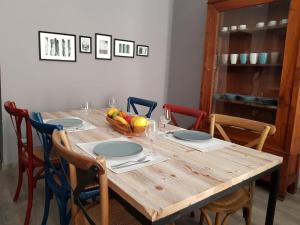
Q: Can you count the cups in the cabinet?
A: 12